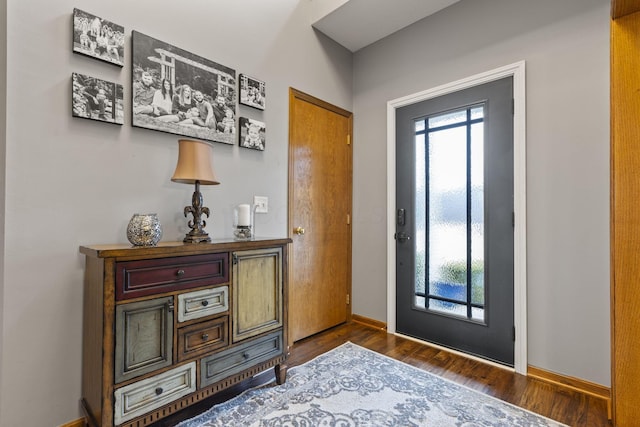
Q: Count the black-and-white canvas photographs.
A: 5